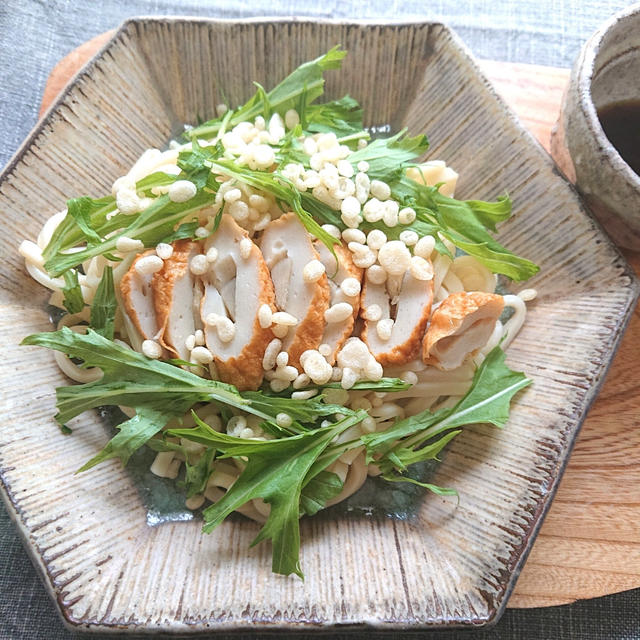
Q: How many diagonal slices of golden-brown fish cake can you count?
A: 7